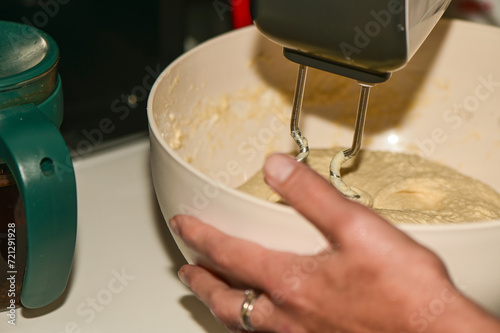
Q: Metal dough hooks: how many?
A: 2